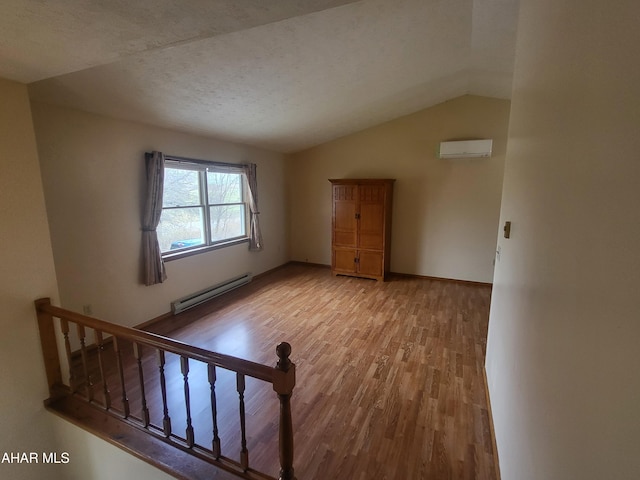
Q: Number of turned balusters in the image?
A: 9